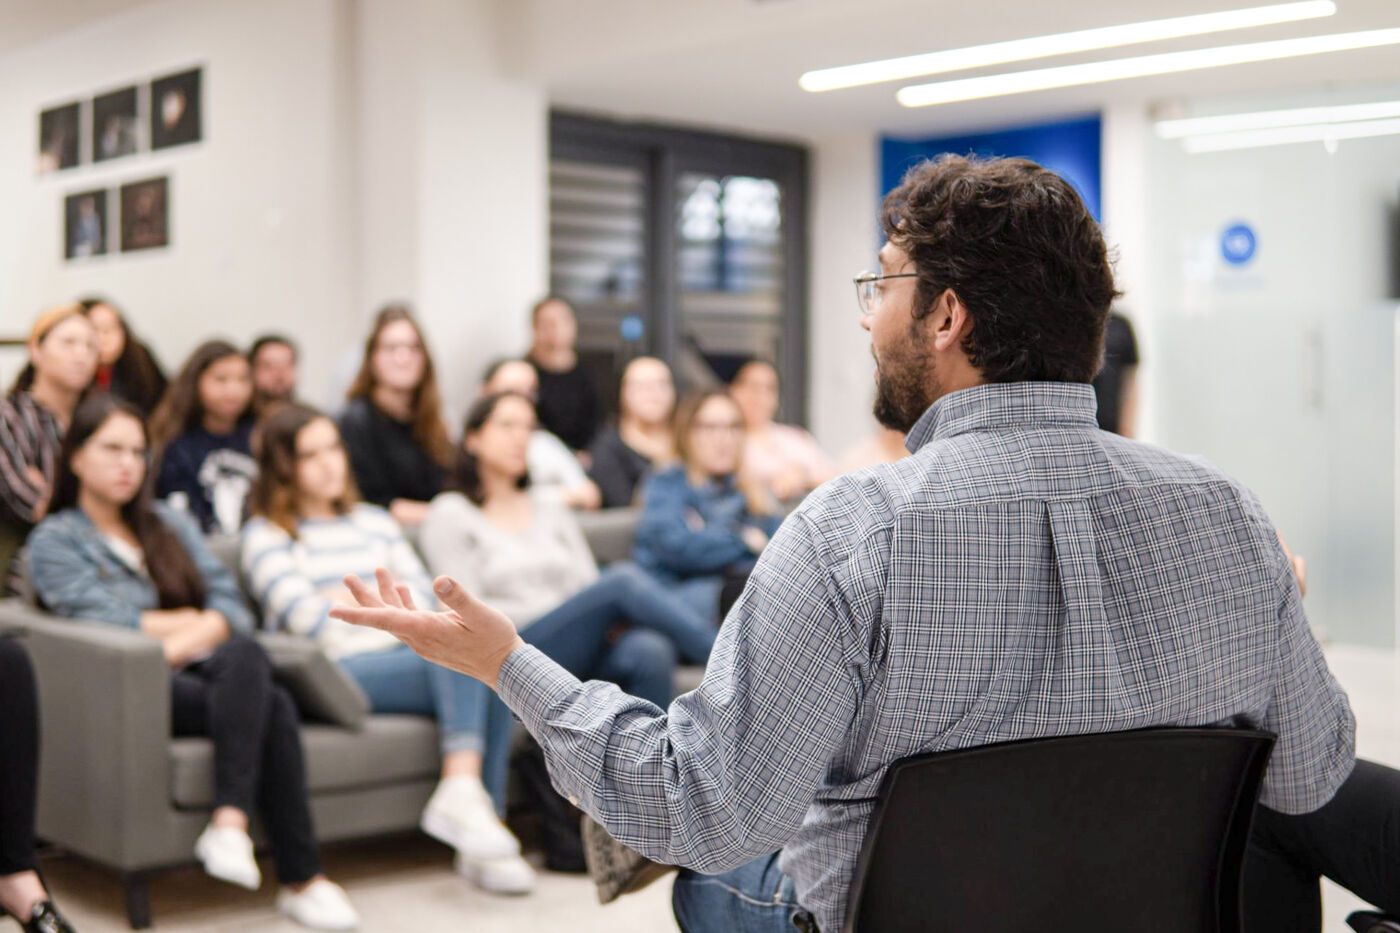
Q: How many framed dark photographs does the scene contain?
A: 5